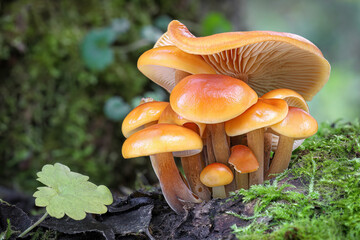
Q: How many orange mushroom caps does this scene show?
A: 11